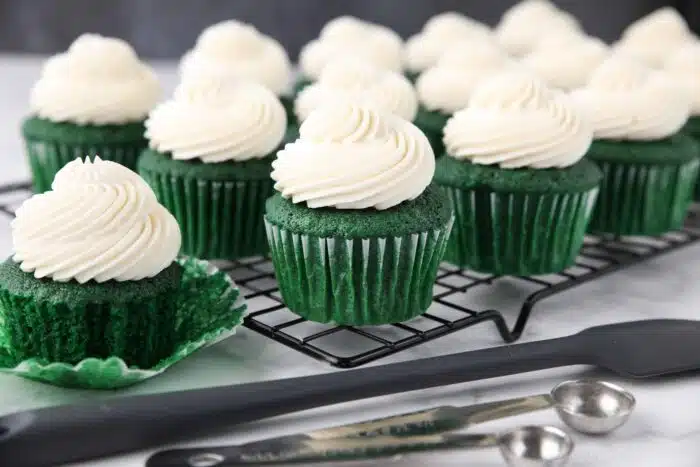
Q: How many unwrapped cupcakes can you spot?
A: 1